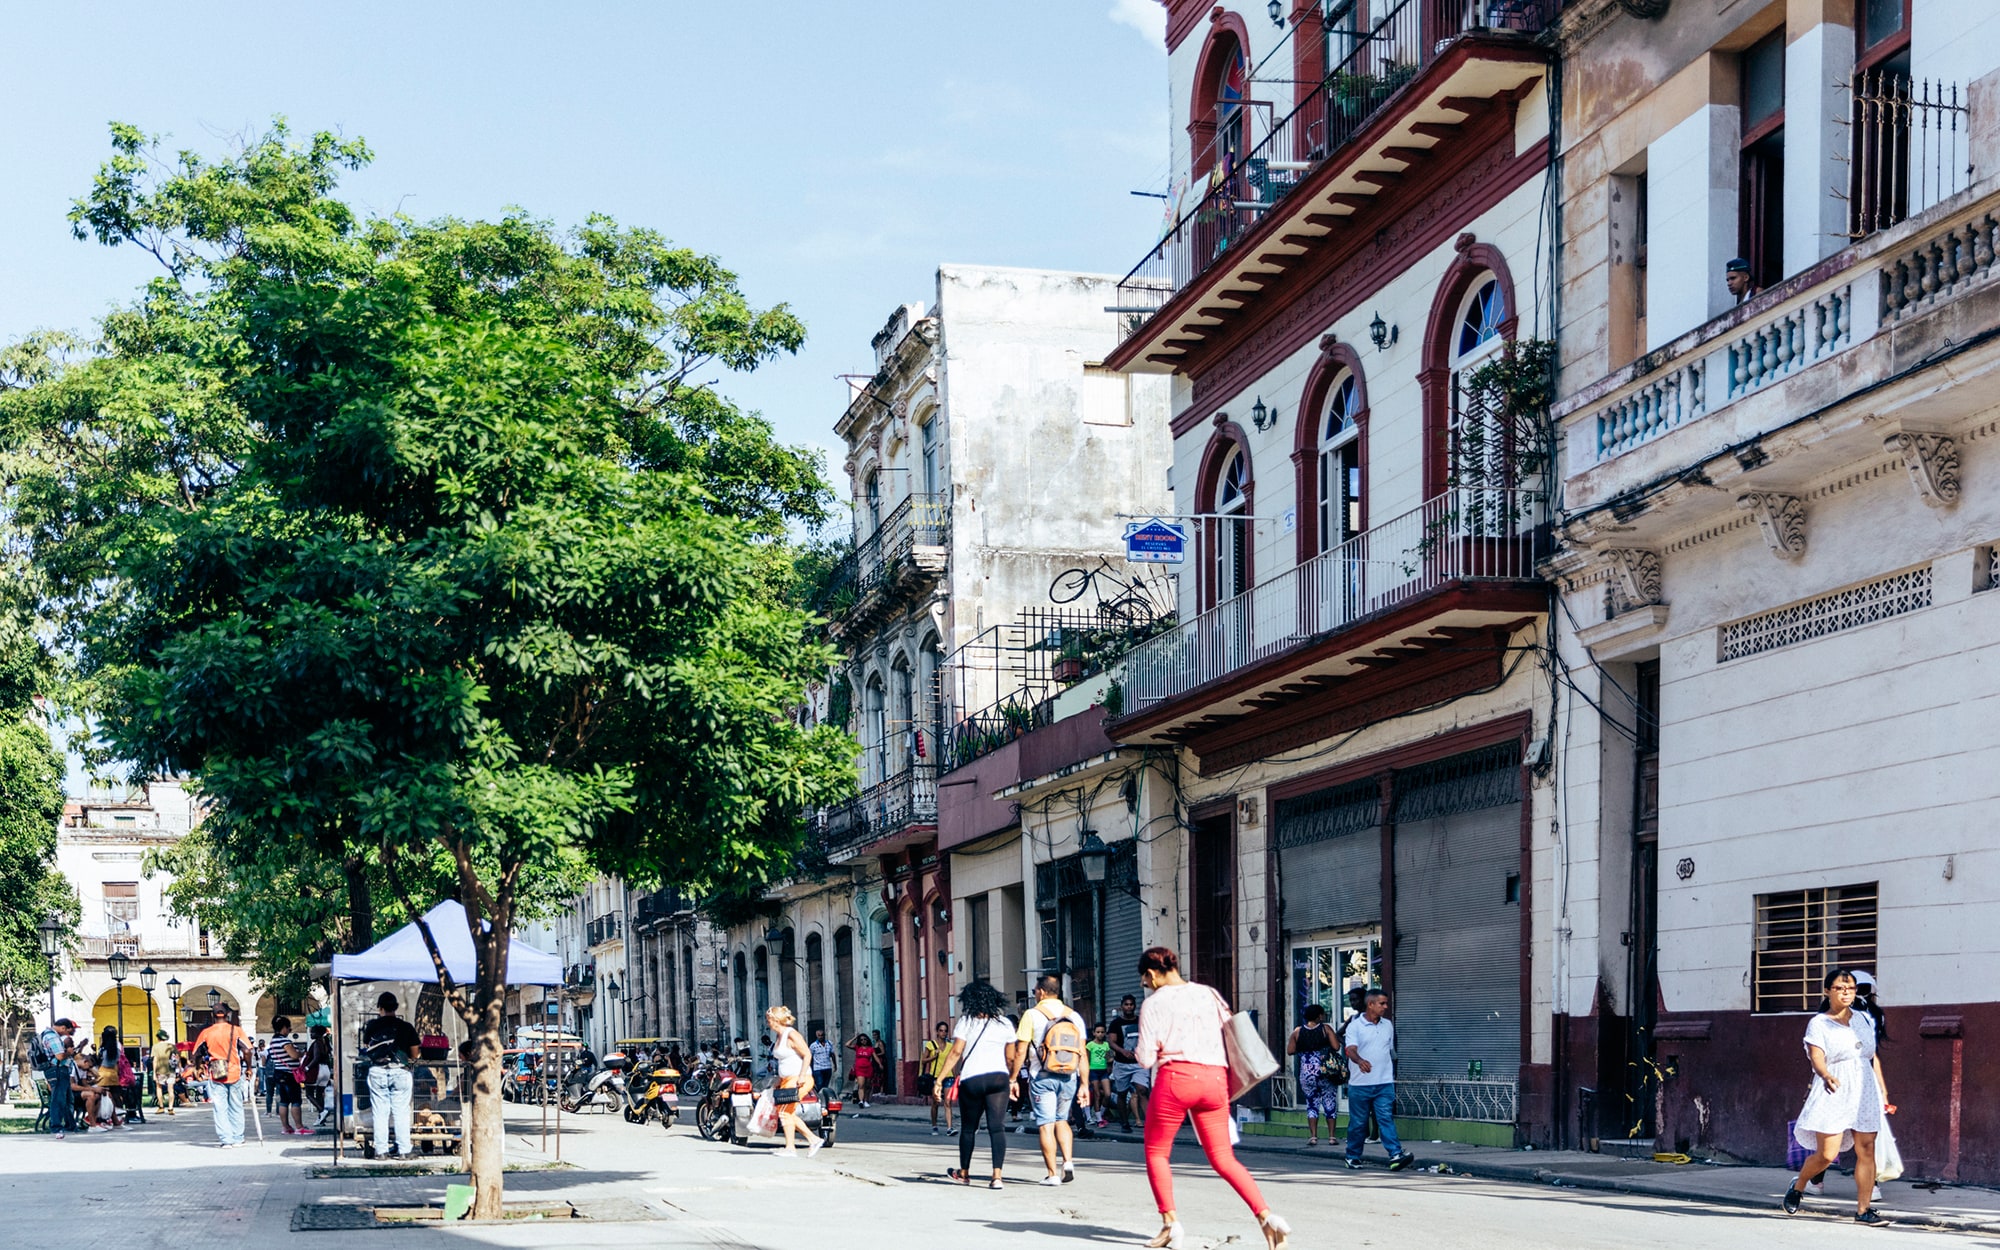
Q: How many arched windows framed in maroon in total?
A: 4